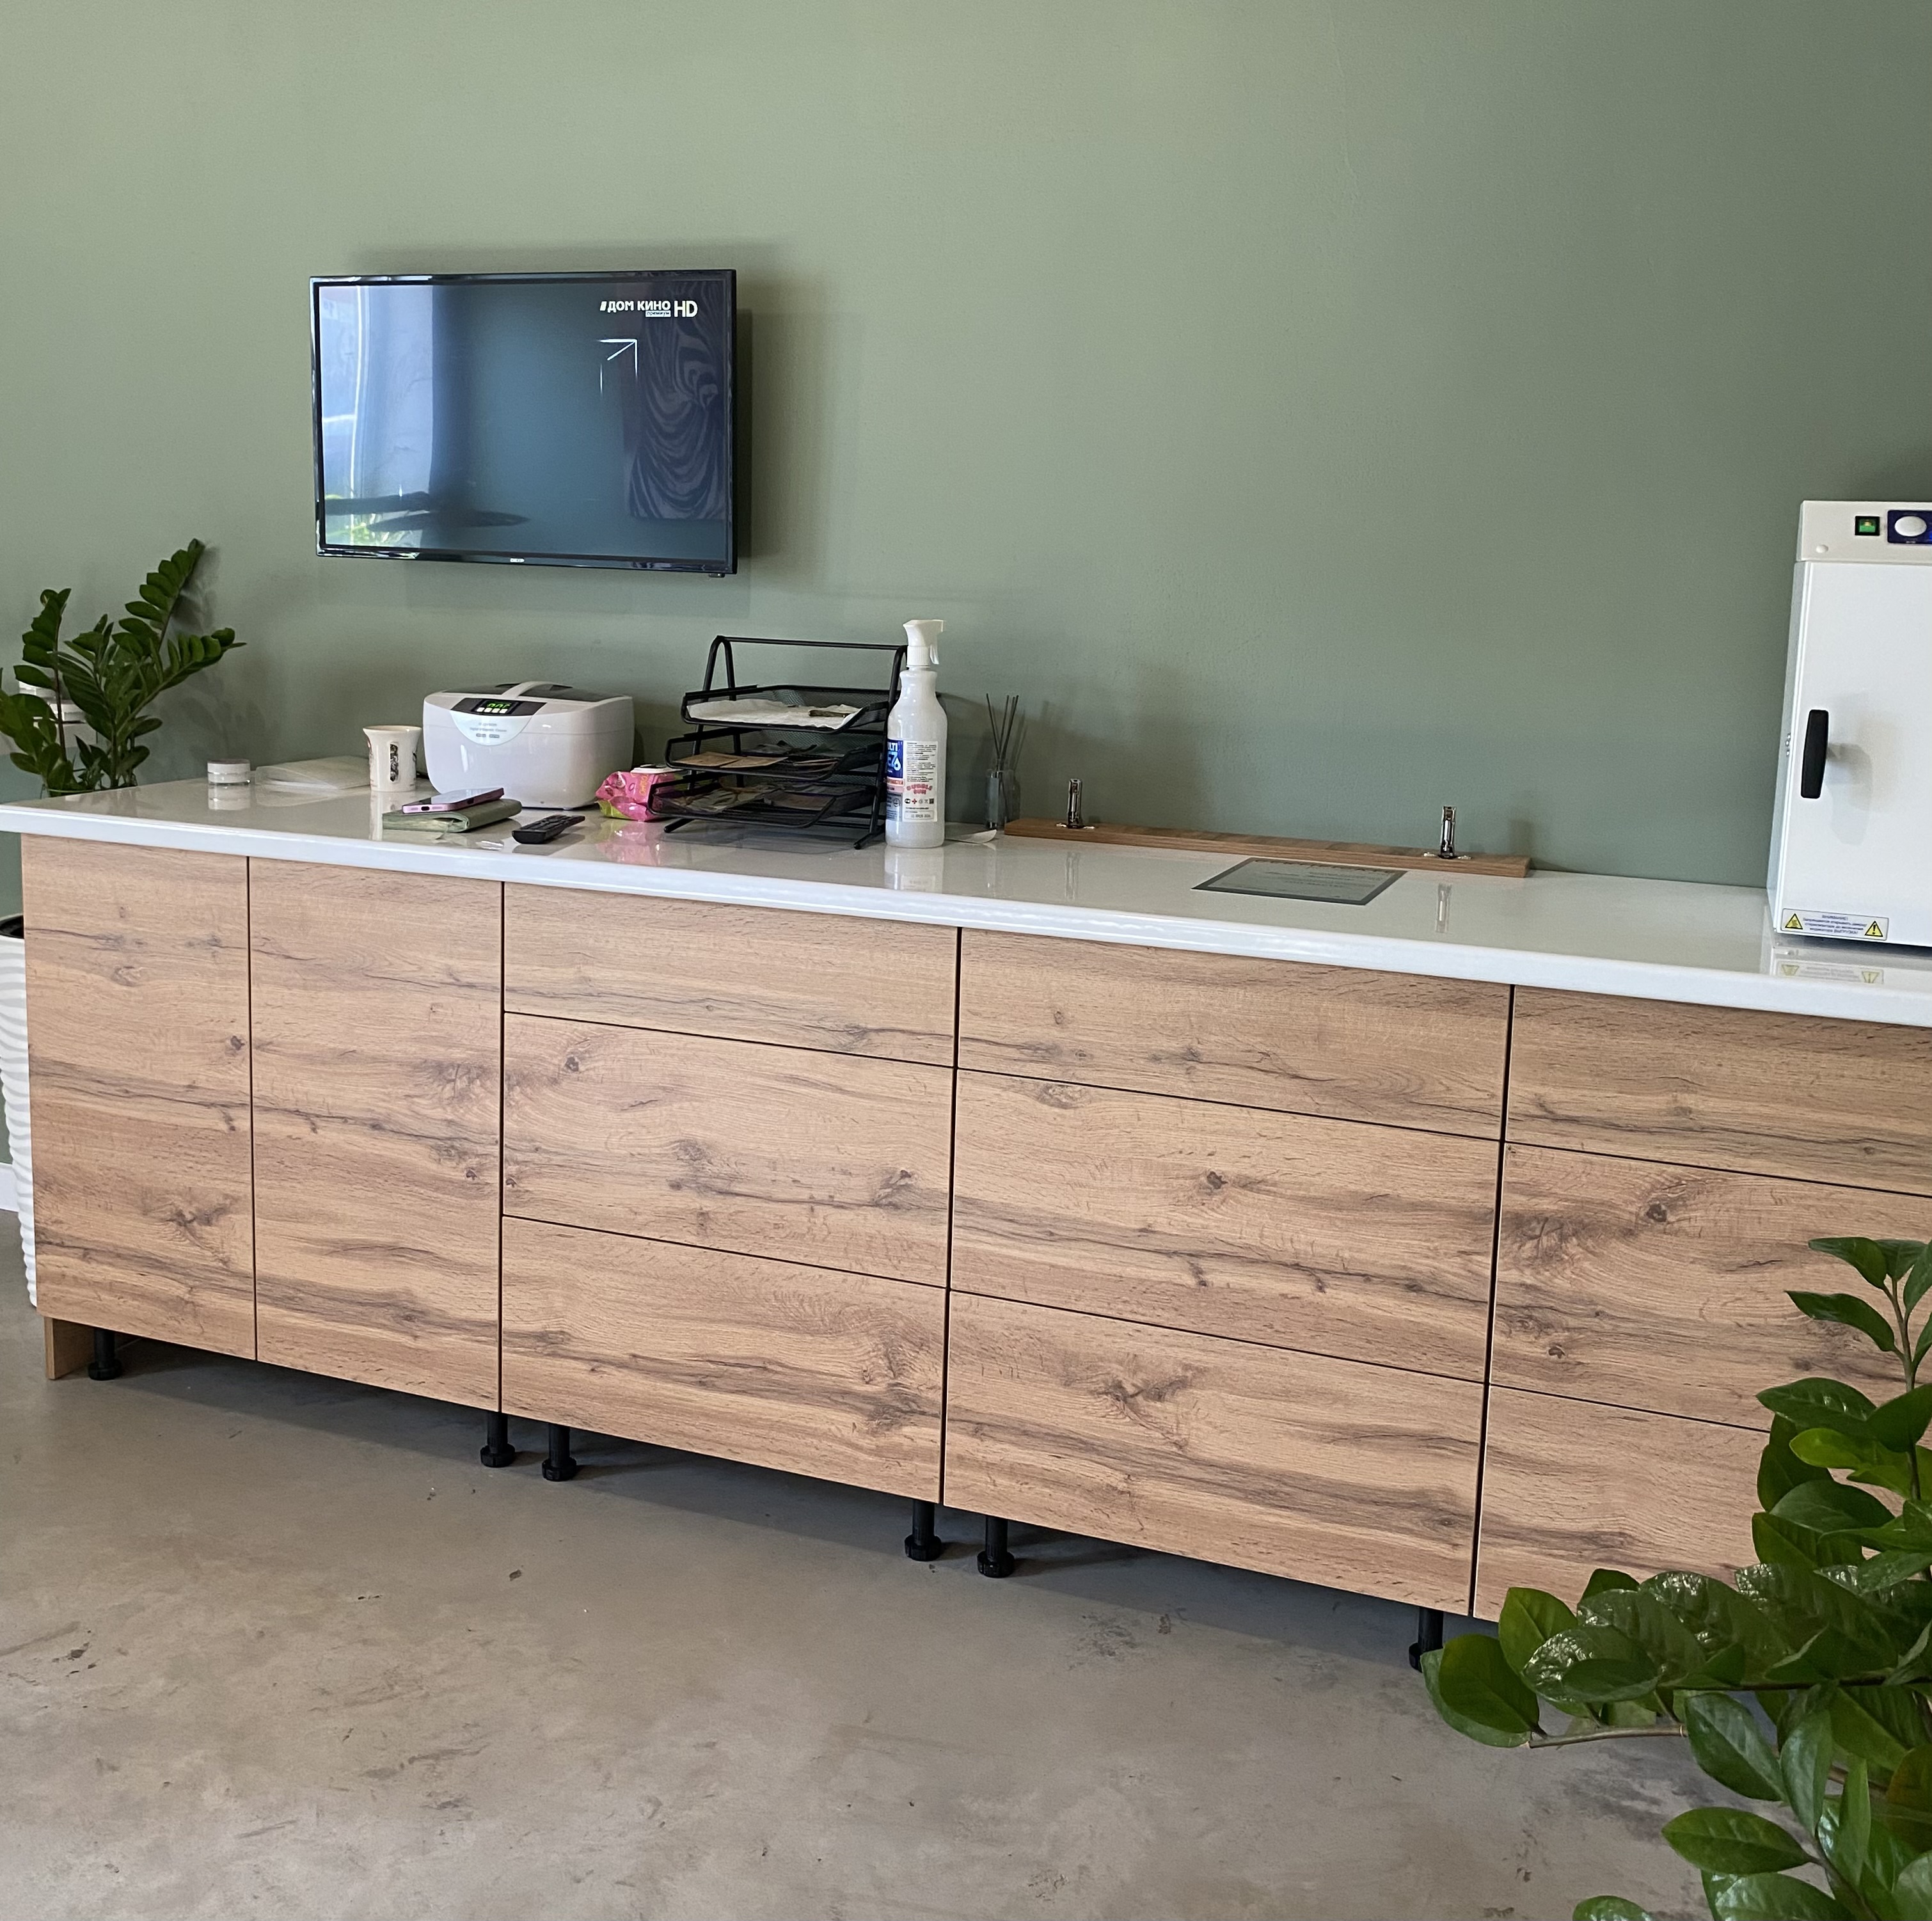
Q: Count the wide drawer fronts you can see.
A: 9